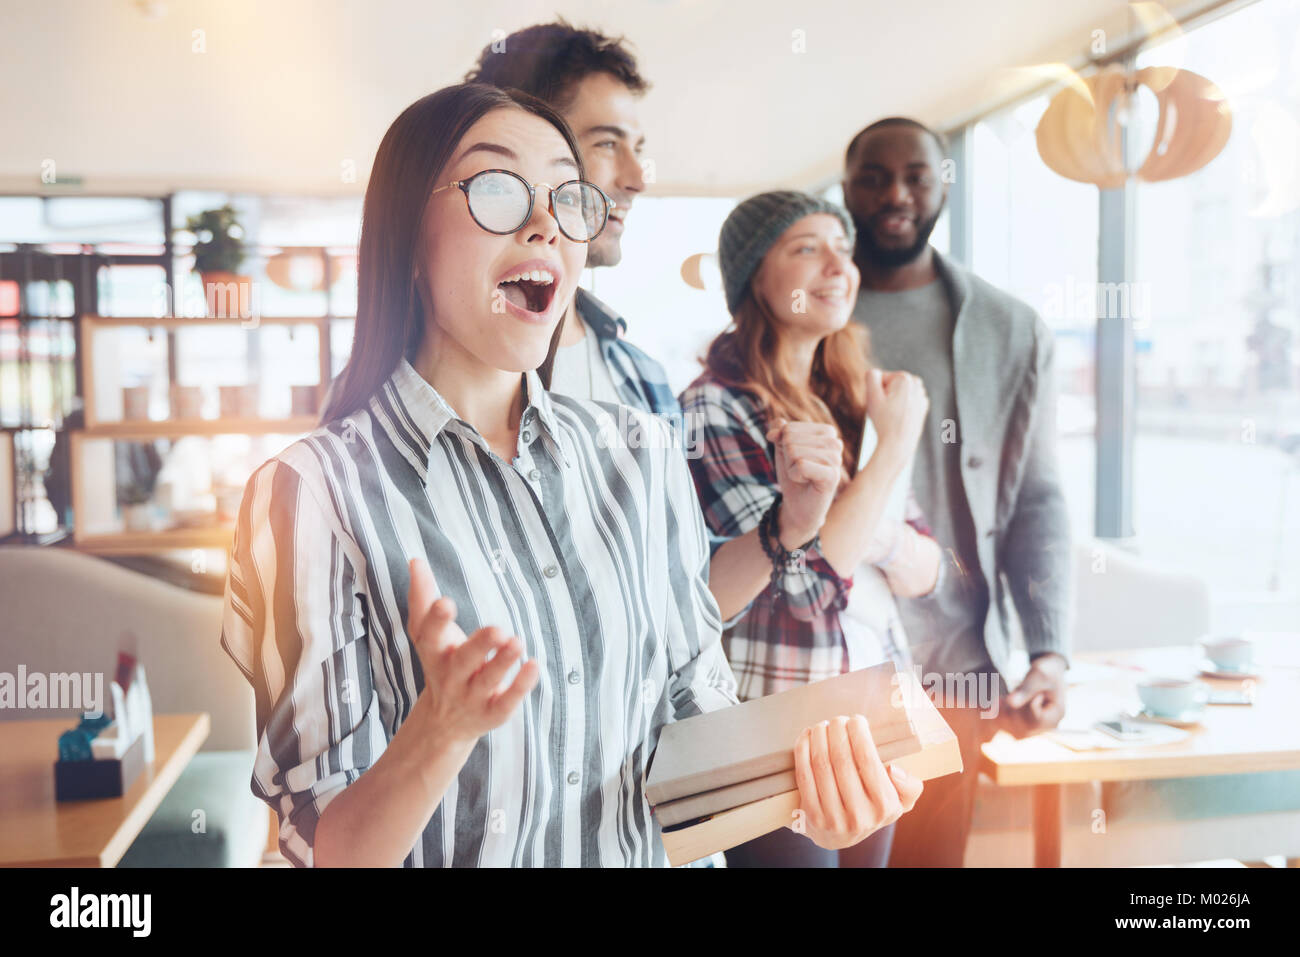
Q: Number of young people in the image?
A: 4